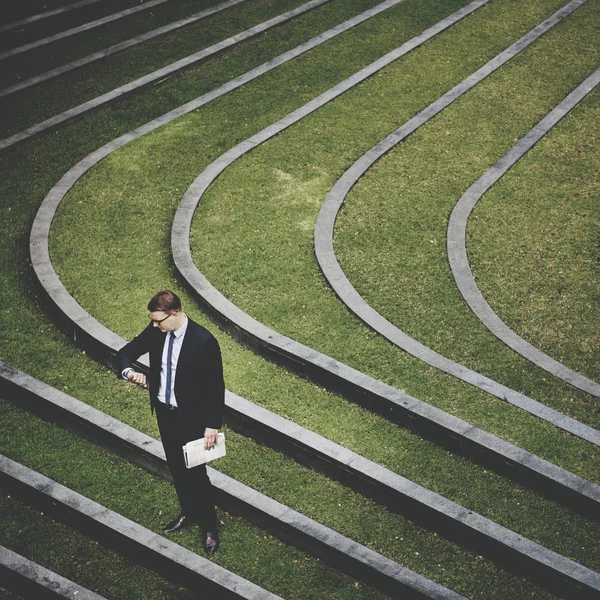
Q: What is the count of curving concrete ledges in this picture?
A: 4